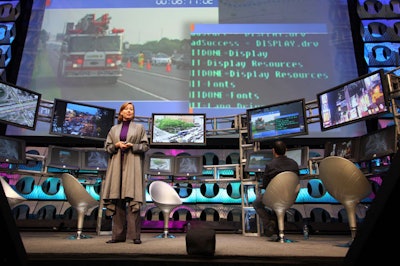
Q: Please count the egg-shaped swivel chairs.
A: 5